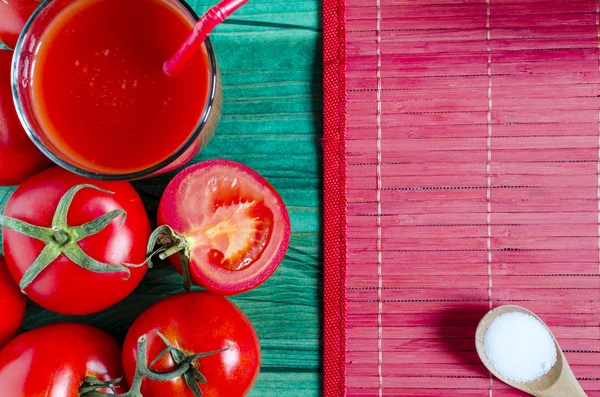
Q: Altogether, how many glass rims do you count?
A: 1